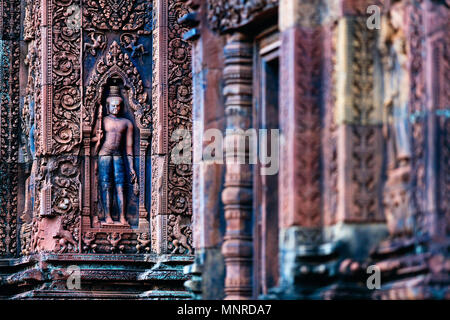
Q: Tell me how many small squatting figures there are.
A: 3